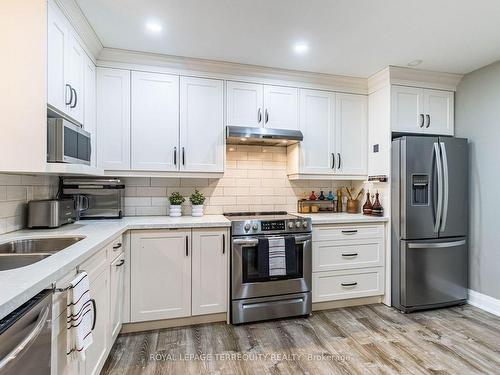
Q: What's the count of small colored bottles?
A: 3